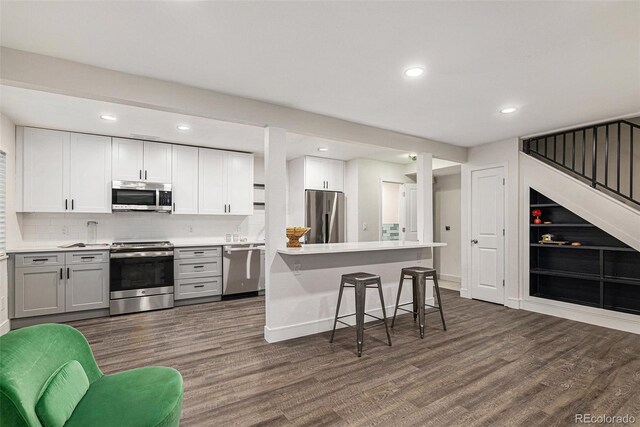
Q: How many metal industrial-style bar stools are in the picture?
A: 2